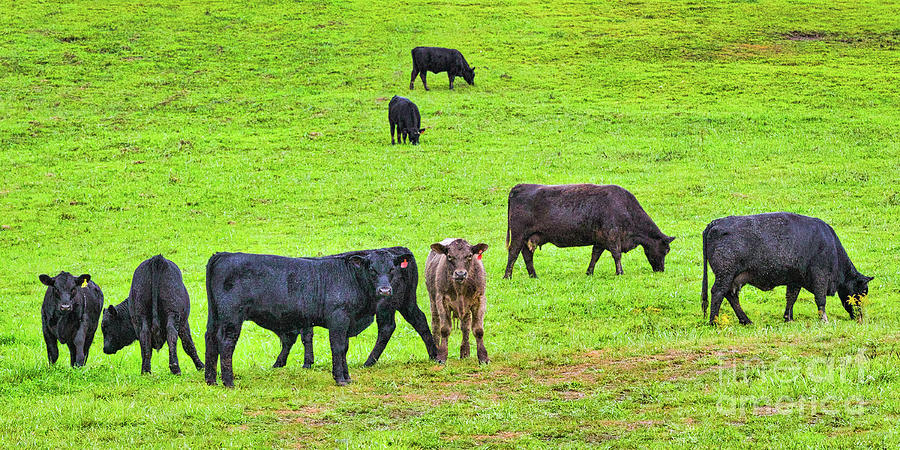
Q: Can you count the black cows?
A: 8